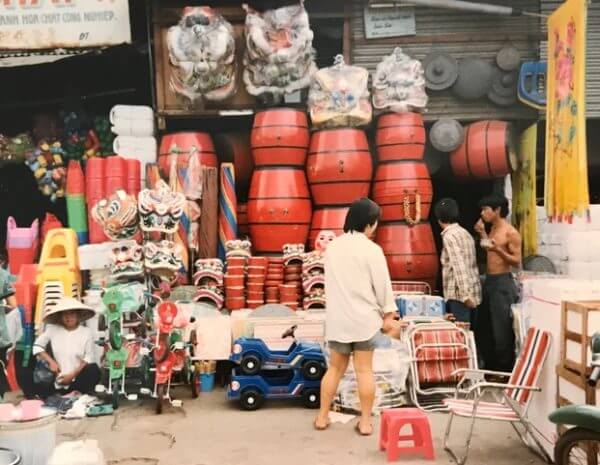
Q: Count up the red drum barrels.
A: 9